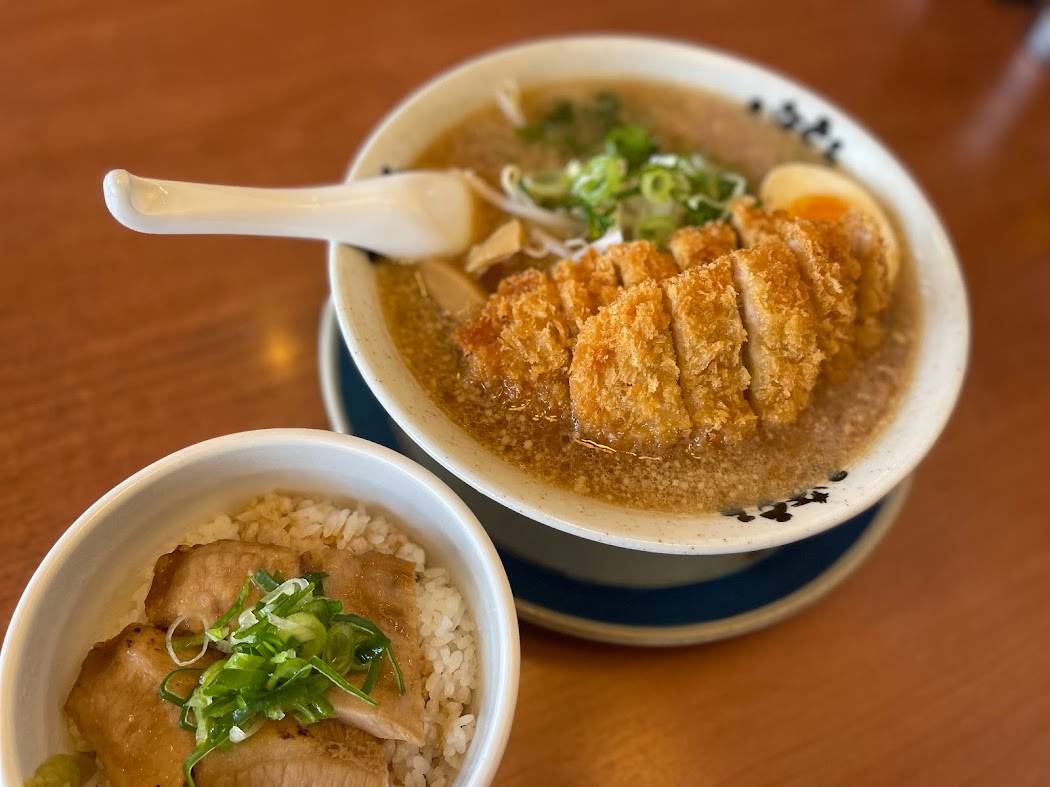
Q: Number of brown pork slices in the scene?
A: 4